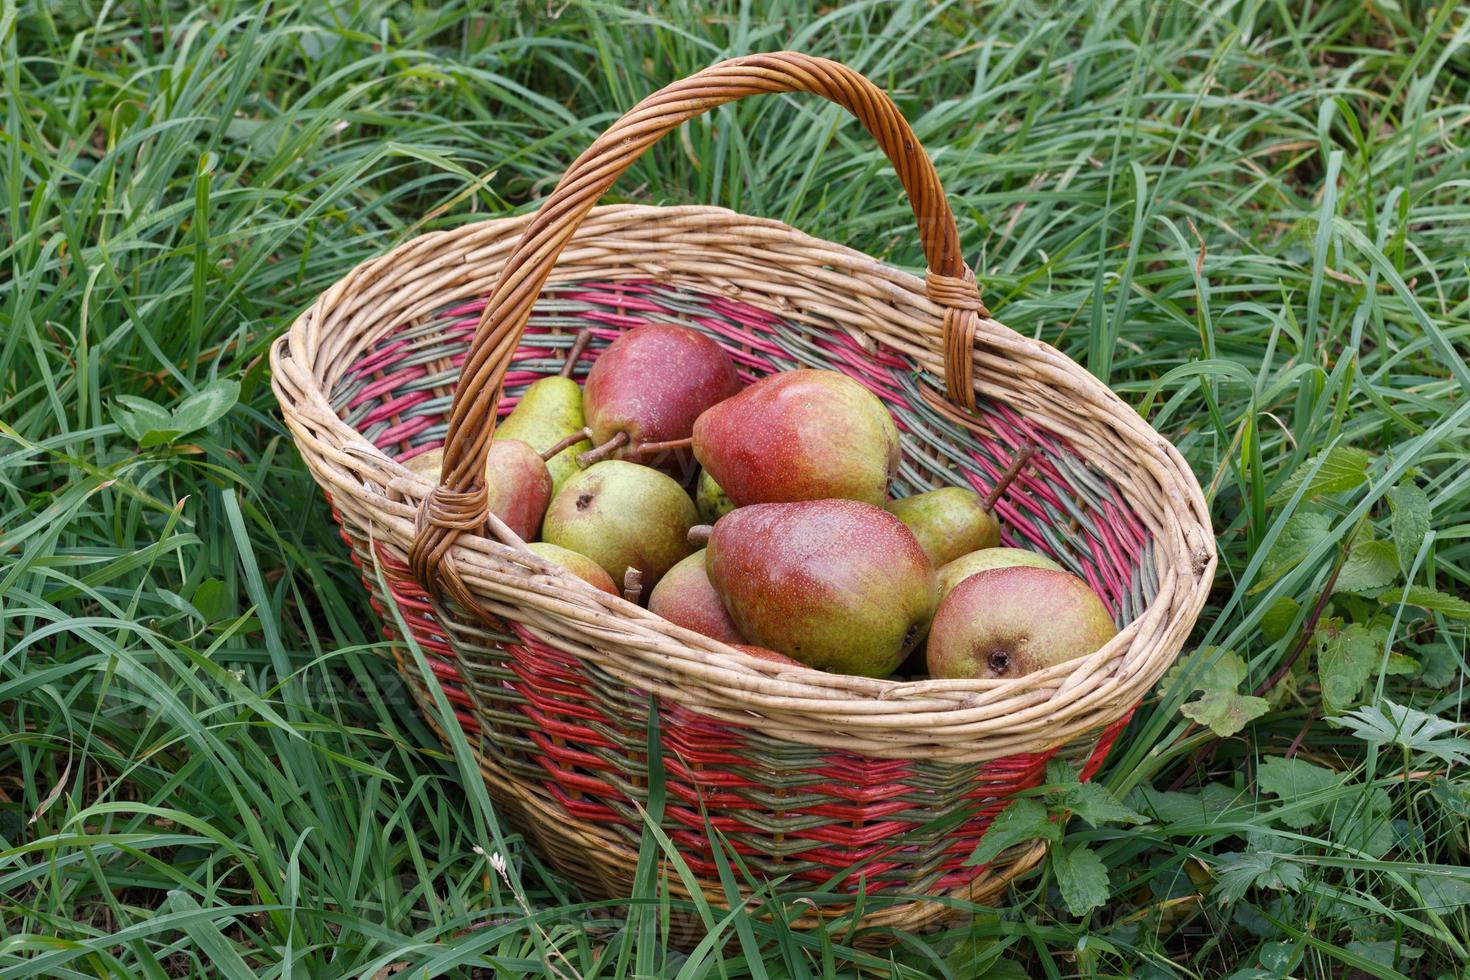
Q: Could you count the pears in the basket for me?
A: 13